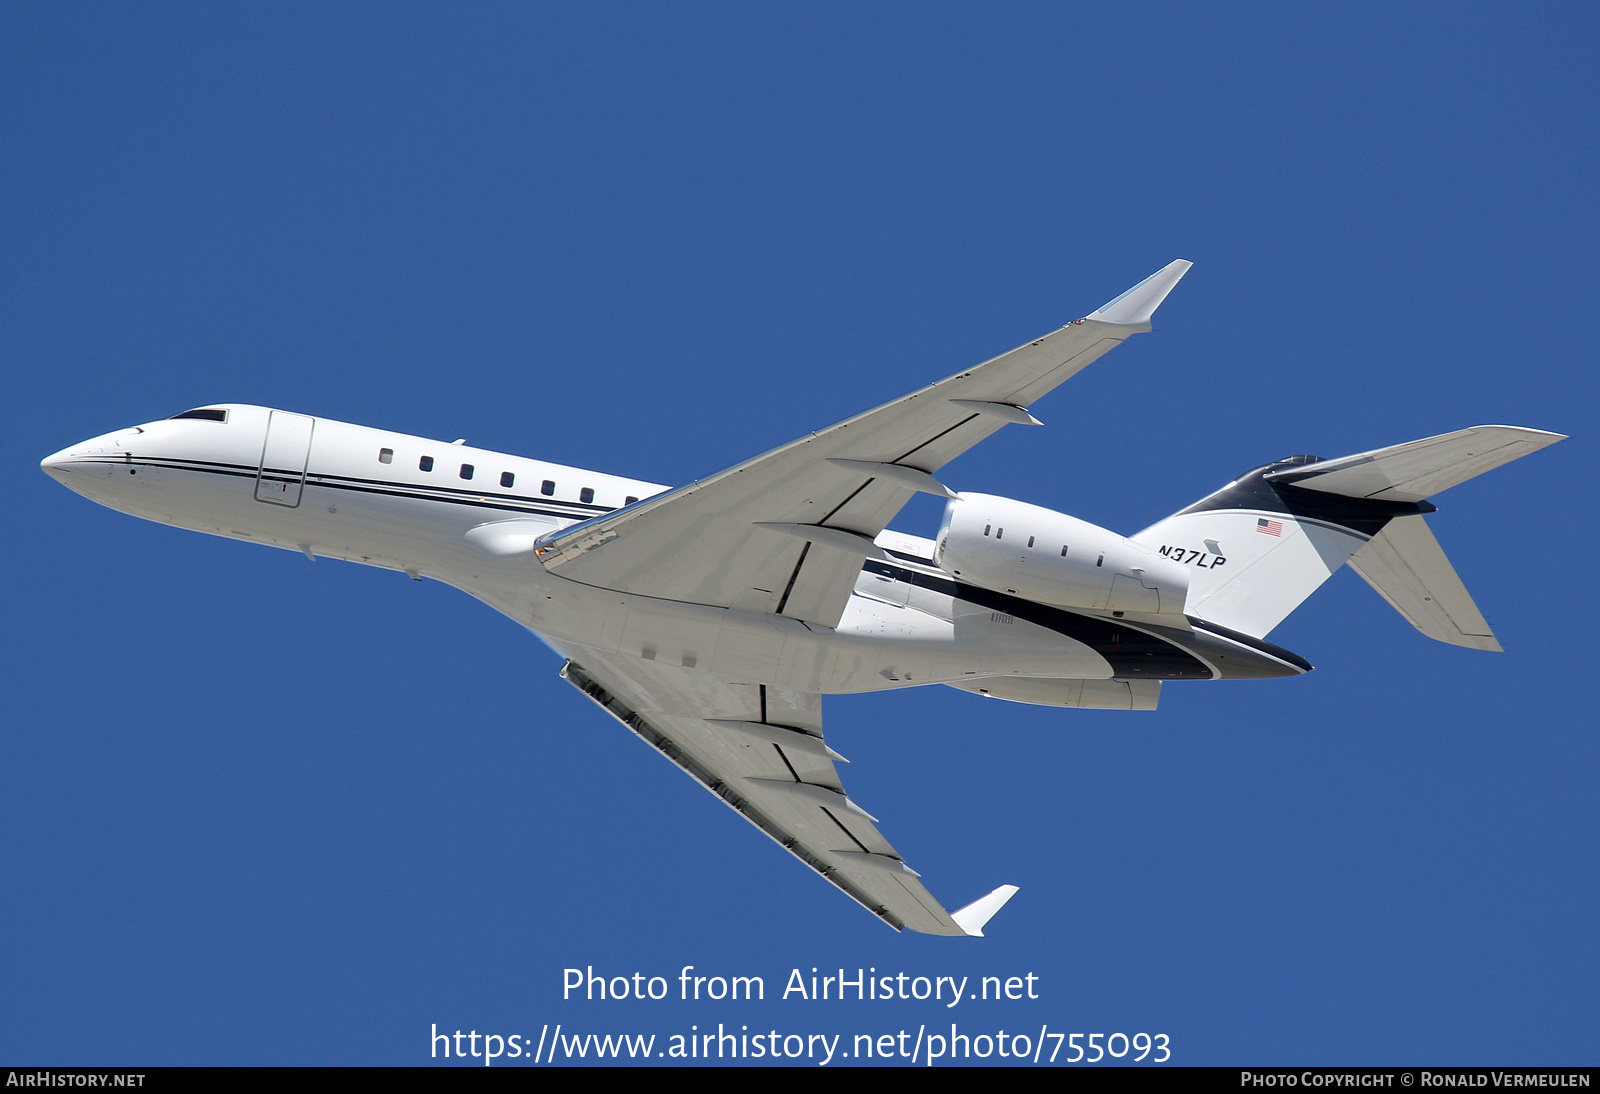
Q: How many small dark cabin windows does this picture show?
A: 7